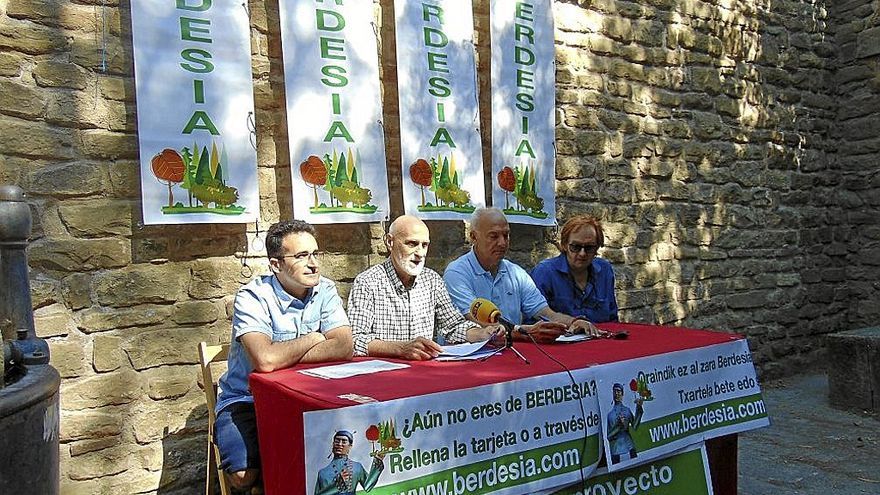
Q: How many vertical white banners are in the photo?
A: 4